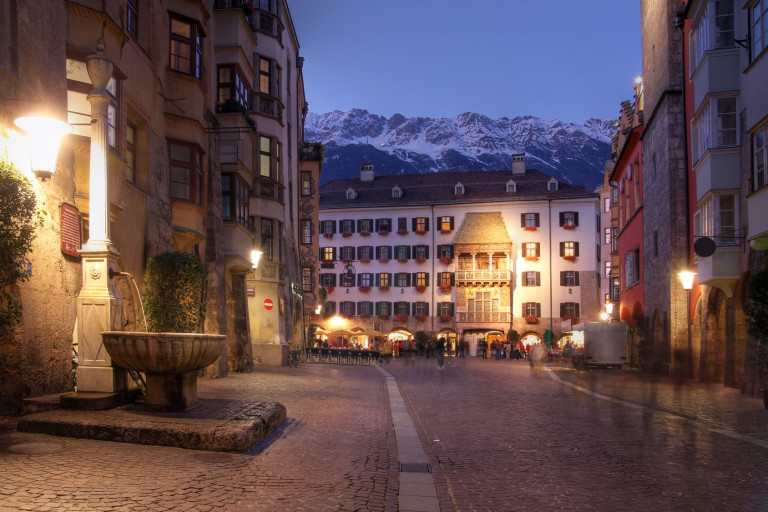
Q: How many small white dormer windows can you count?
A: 5